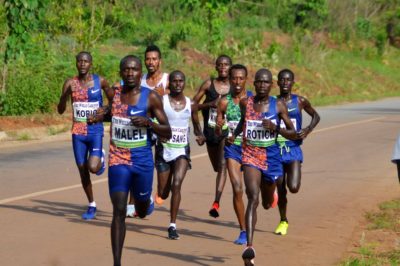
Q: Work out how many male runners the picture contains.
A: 8